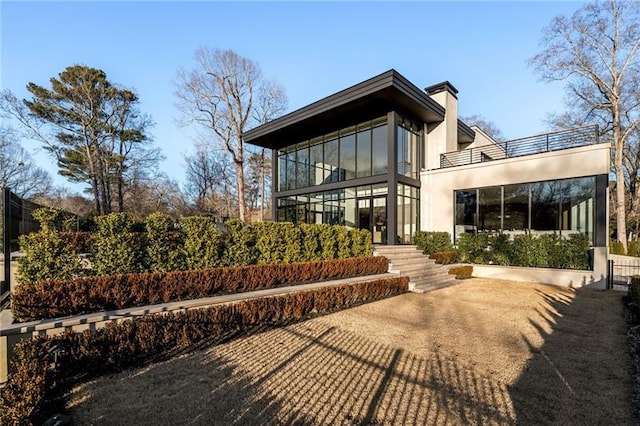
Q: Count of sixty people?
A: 0